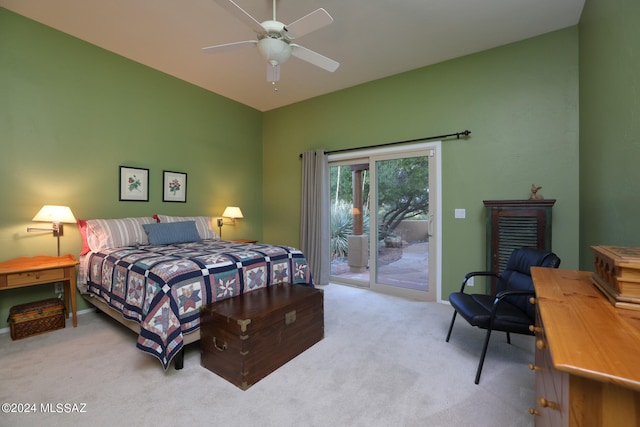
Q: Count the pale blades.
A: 5